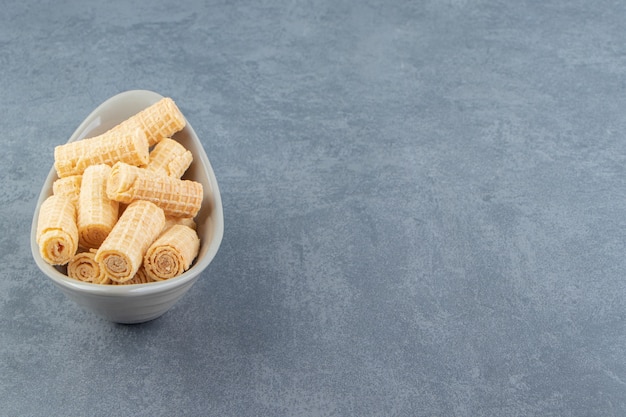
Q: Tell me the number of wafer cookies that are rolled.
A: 12